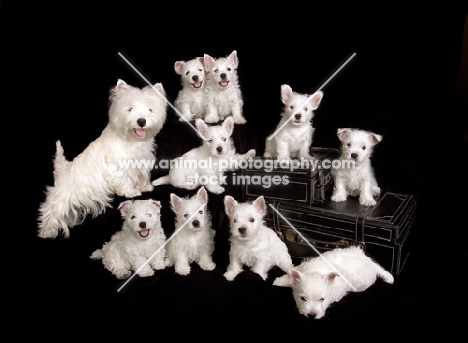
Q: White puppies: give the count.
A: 9